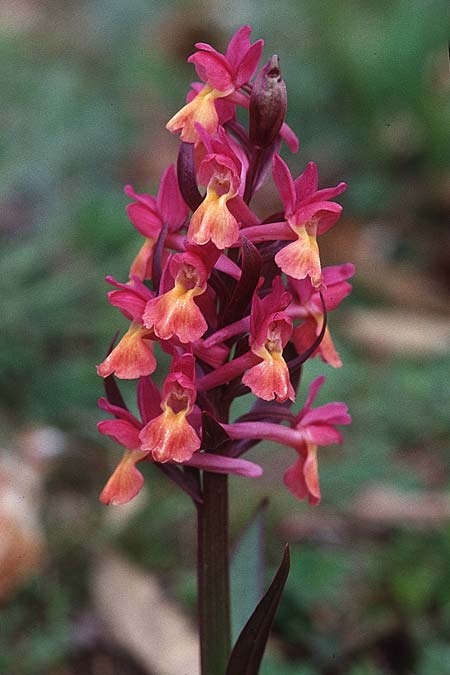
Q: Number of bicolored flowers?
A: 11